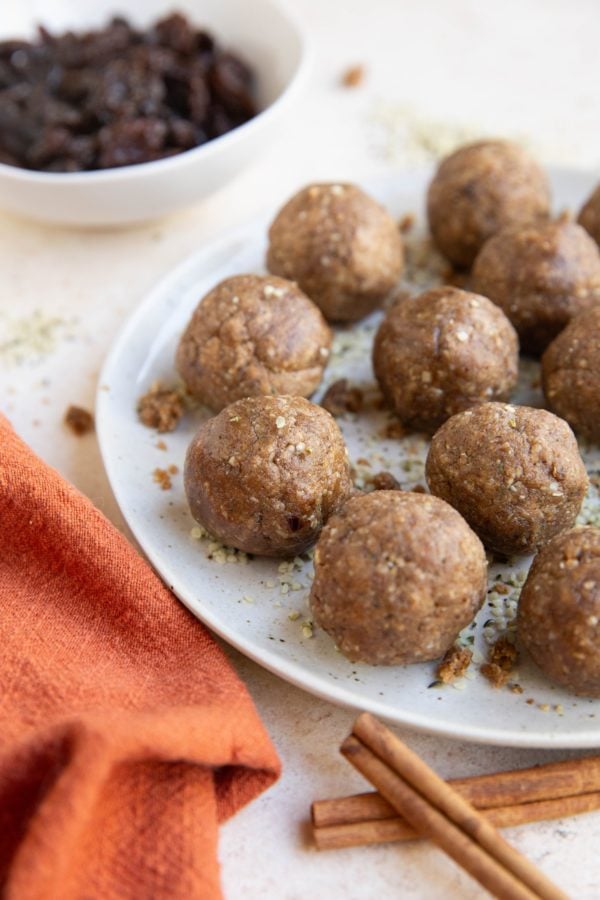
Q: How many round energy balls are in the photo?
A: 11